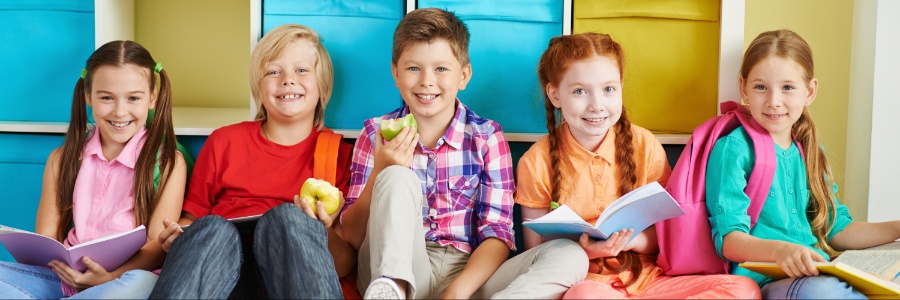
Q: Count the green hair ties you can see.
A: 3